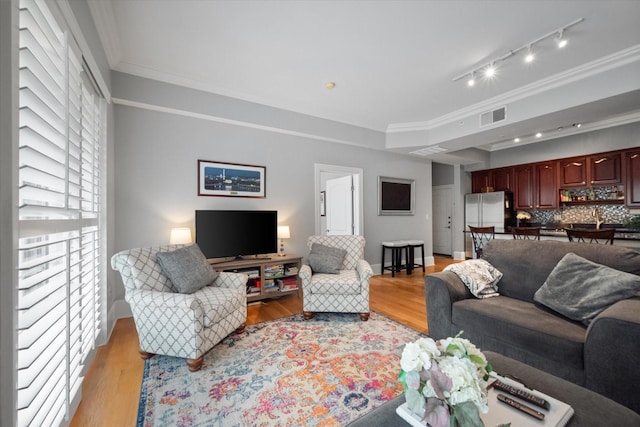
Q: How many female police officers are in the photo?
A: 0